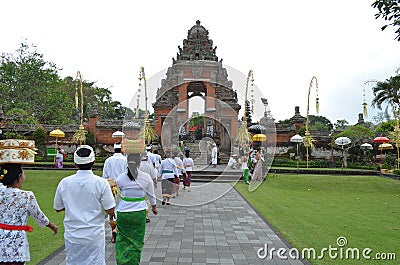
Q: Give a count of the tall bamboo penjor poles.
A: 5